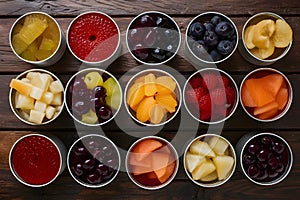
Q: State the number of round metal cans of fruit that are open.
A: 15